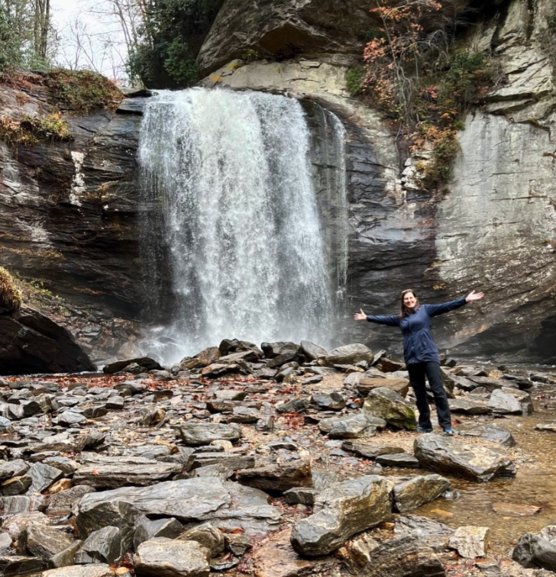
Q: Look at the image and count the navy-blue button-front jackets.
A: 1